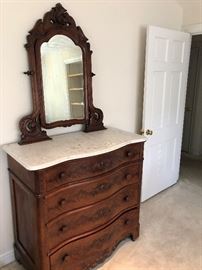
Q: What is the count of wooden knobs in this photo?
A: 8